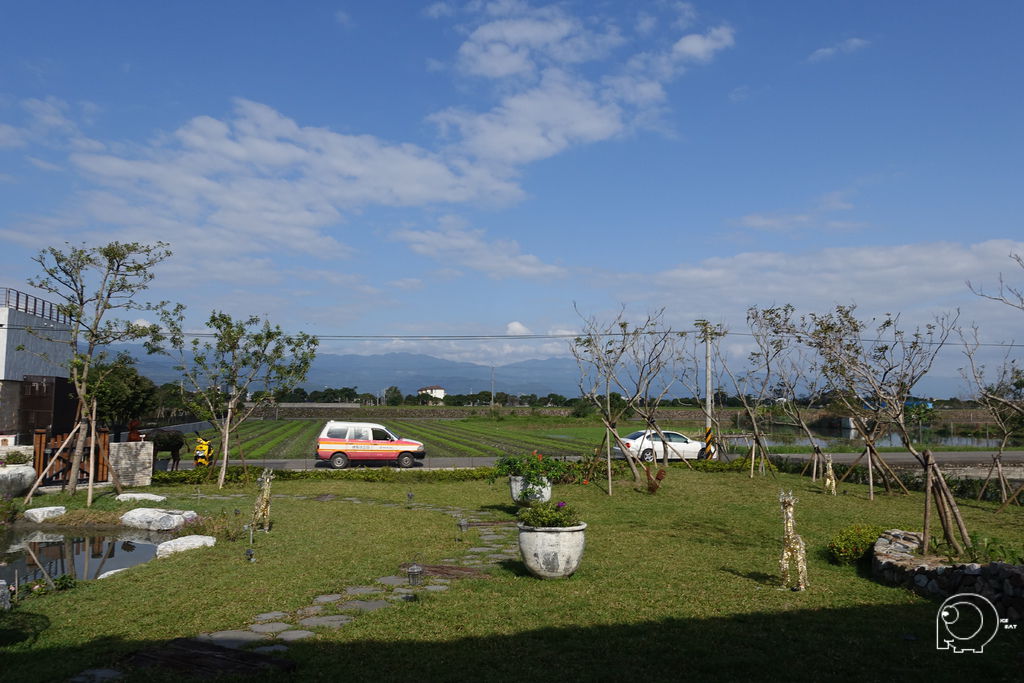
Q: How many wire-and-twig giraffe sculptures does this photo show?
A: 3